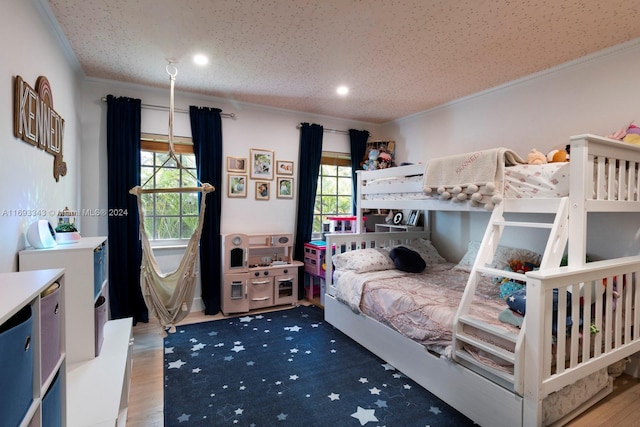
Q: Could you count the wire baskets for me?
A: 0